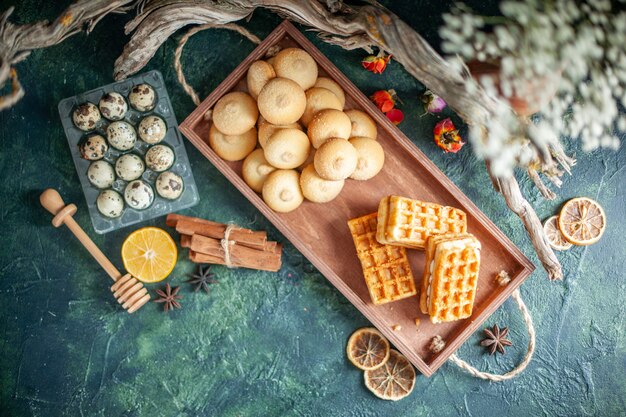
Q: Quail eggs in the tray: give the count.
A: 12